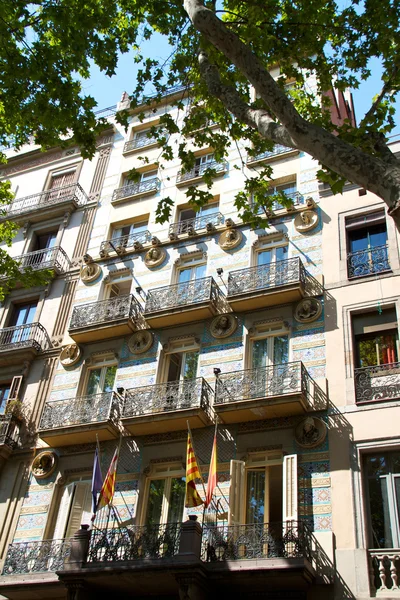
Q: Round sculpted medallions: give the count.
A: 10